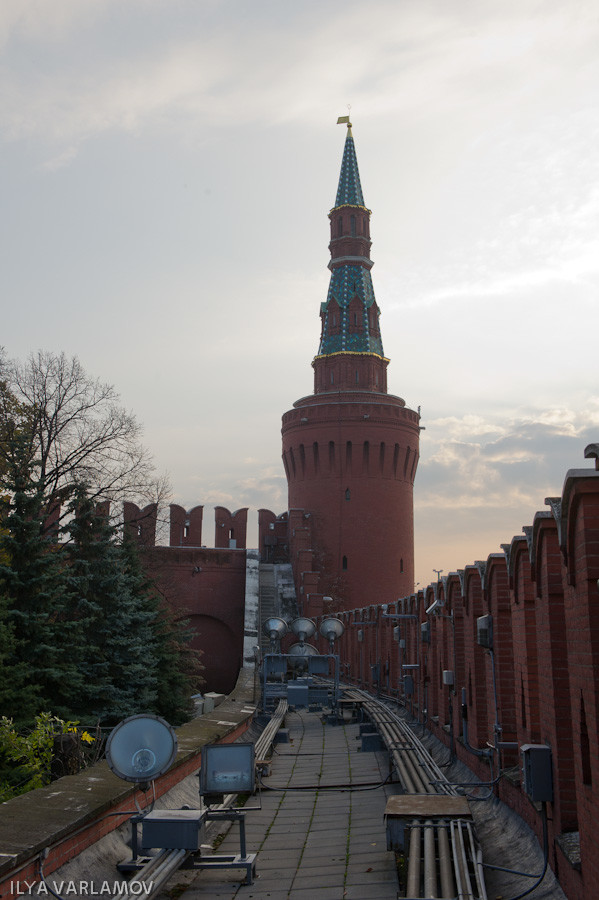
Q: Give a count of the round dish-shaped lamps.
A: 5